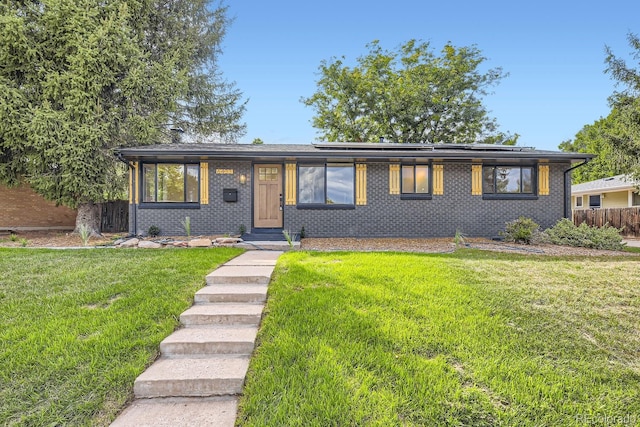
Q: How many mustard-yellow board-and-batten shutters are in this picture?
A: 8